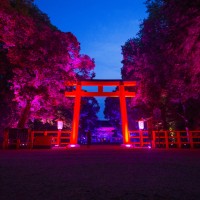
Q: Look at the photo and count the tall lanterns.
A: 2